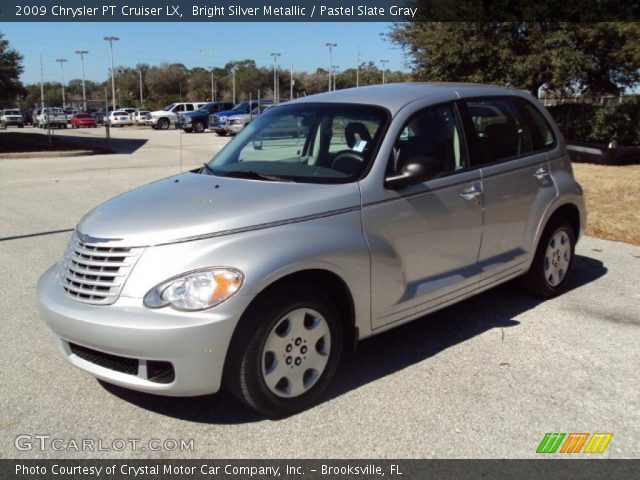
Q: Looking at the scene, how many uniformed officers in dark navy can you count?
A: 0